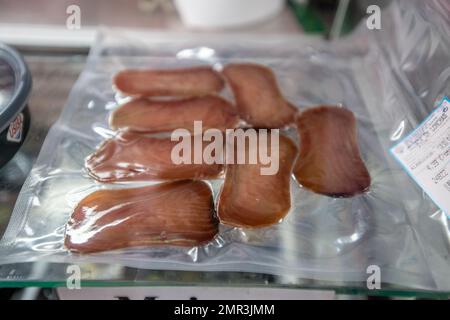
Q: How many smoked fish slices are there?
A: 7